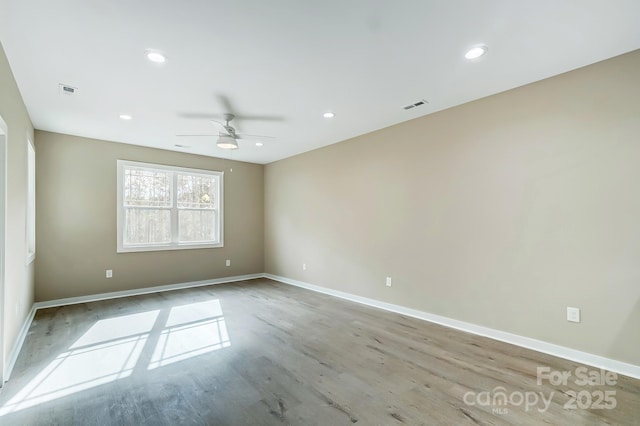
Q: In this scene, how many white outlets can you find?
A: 5